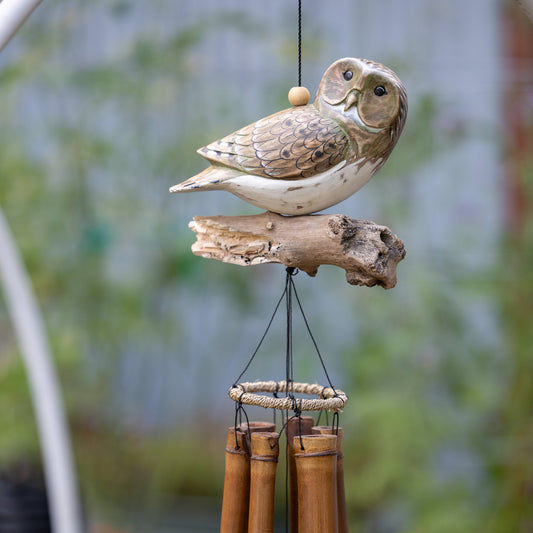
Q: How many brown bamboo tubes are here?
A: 6